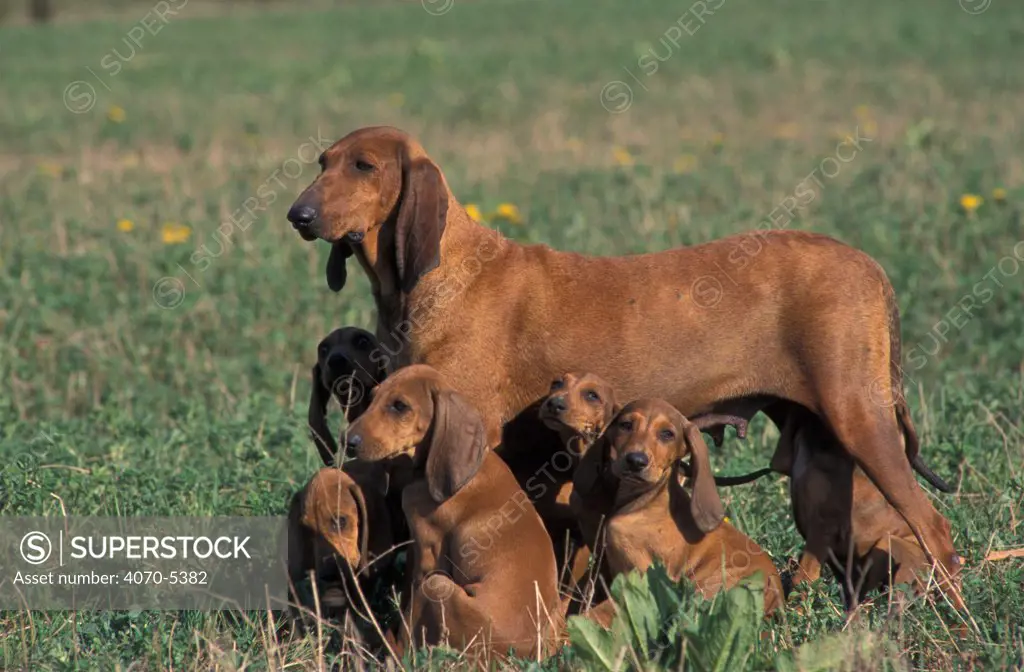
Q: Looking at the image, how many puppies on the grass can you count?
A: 6